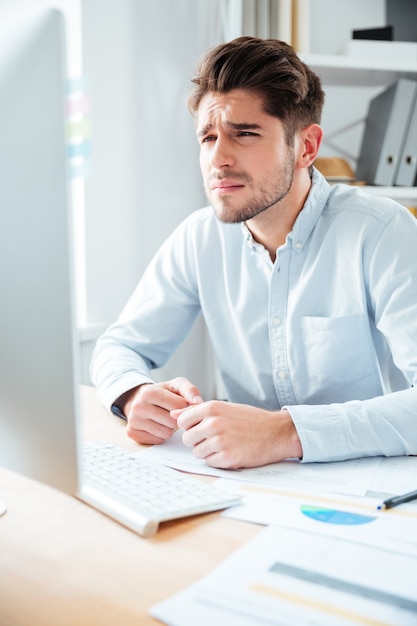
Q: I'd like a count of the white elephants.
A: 0